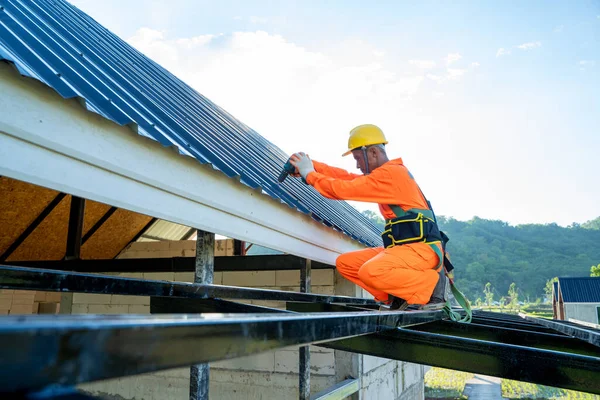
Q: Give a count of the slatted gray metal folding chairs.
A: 0